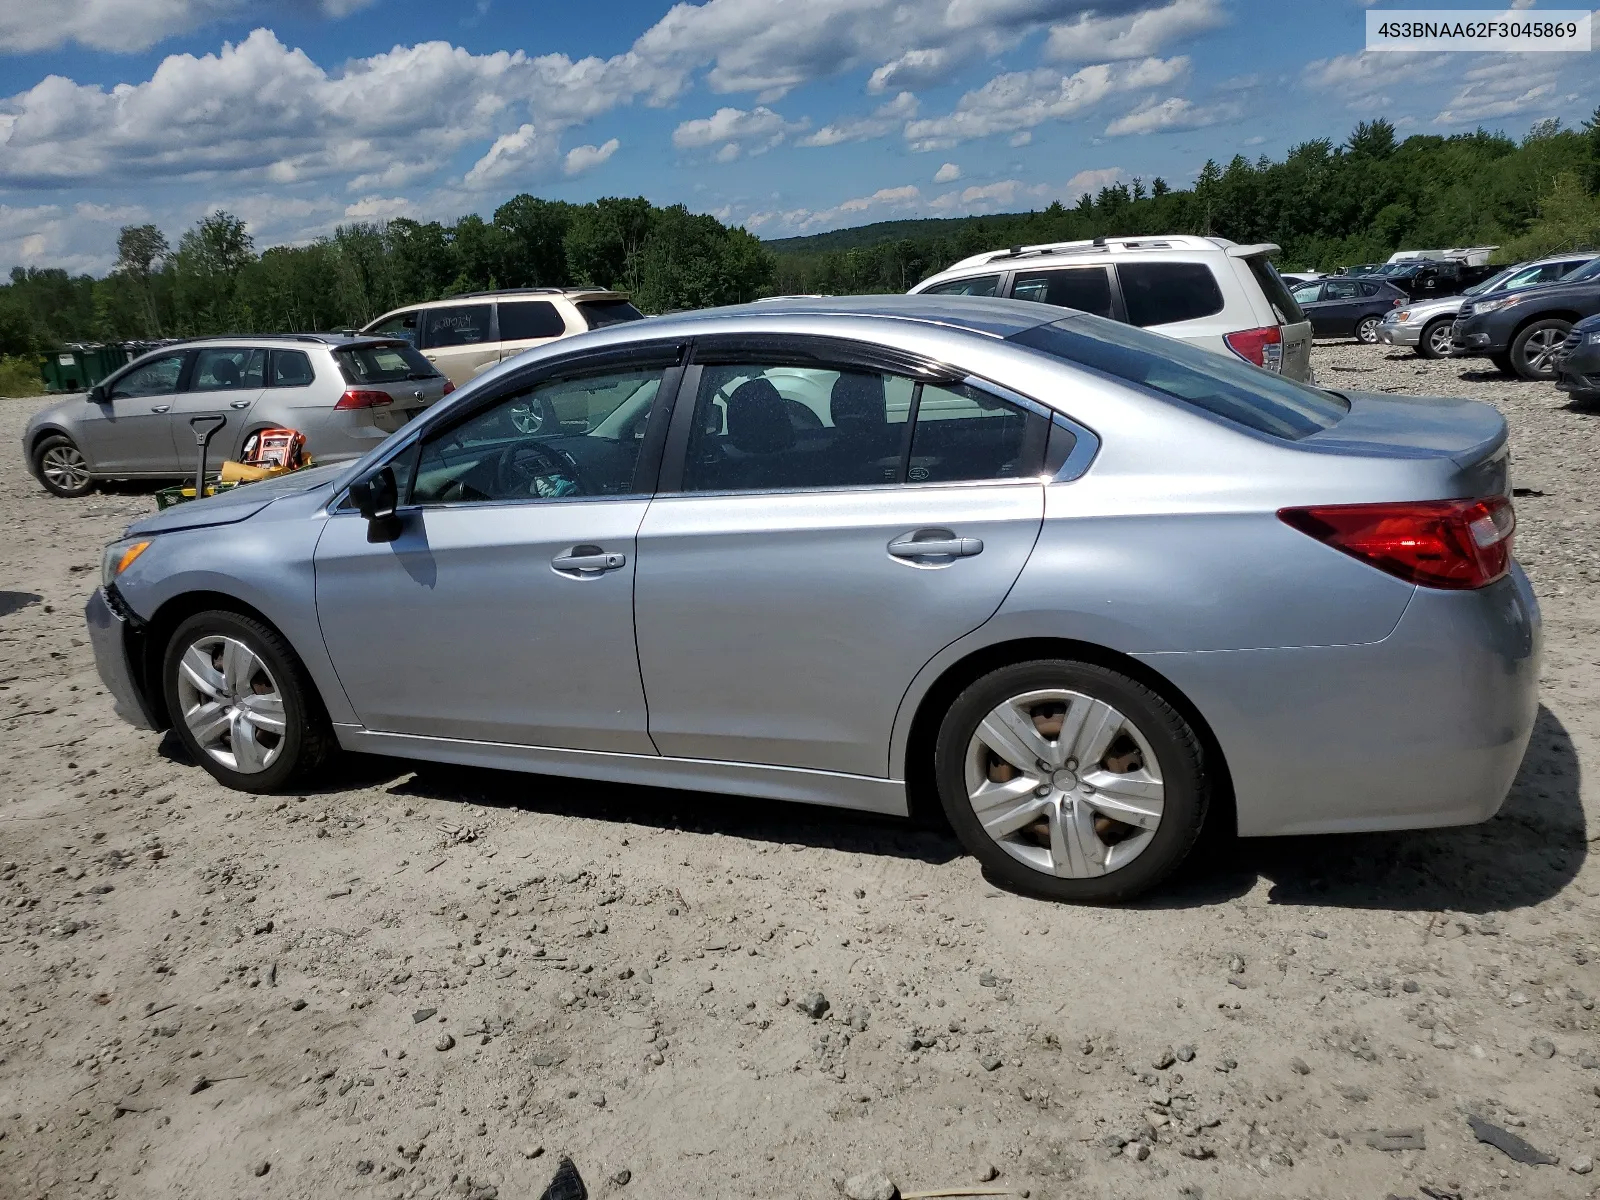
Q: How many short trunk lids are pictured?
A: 1